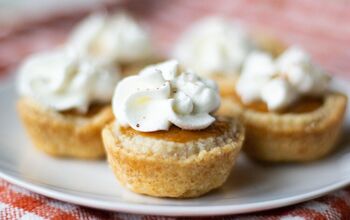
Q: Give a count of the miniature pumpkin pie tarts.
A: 5